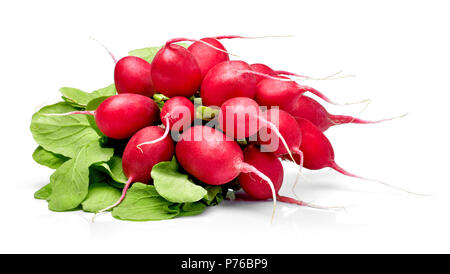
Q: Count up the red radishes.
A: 15